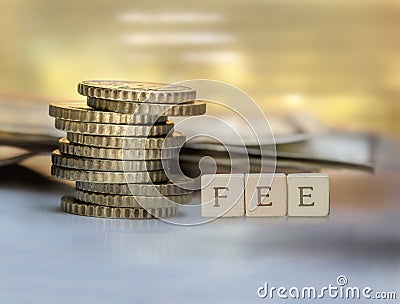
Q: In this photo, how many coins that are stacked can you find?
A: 11